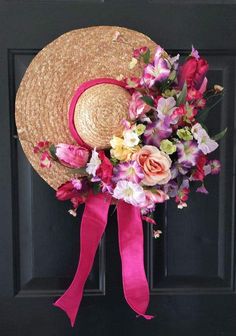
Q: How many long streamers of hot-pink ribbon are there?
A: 2